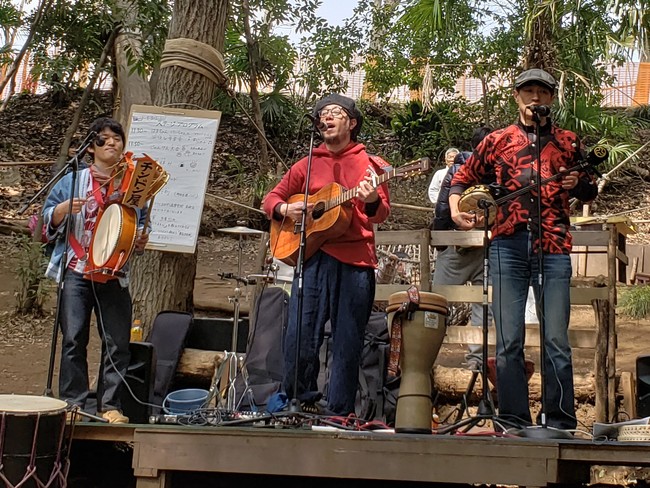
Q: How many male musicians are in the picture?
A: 3